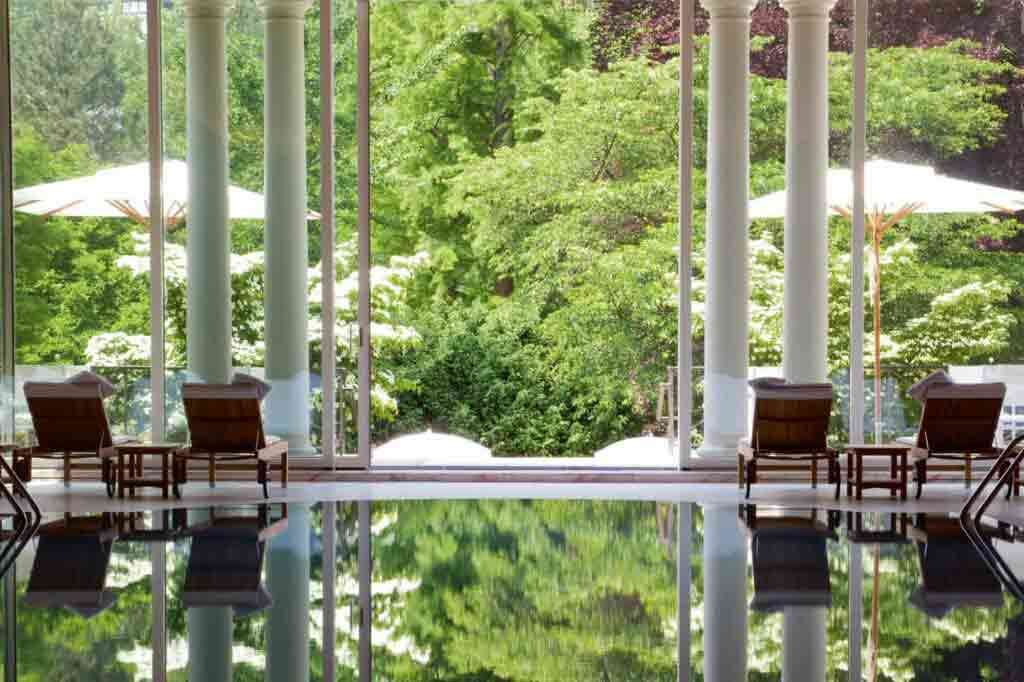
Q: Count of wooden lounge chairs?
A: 4